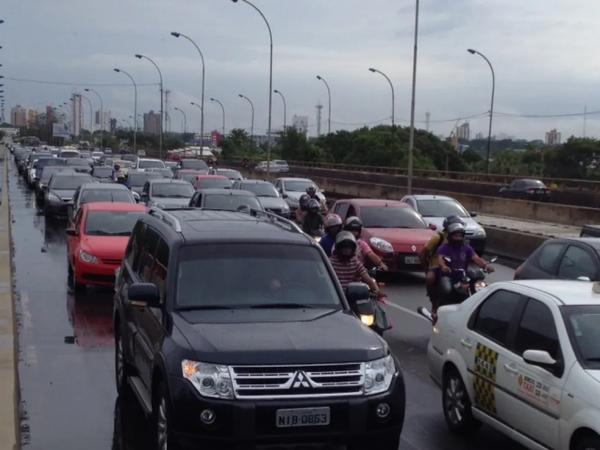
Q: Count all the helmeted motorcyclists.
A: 8